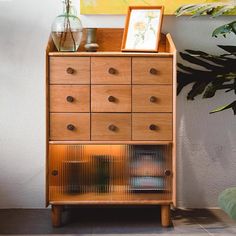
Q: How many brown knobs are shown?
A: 11